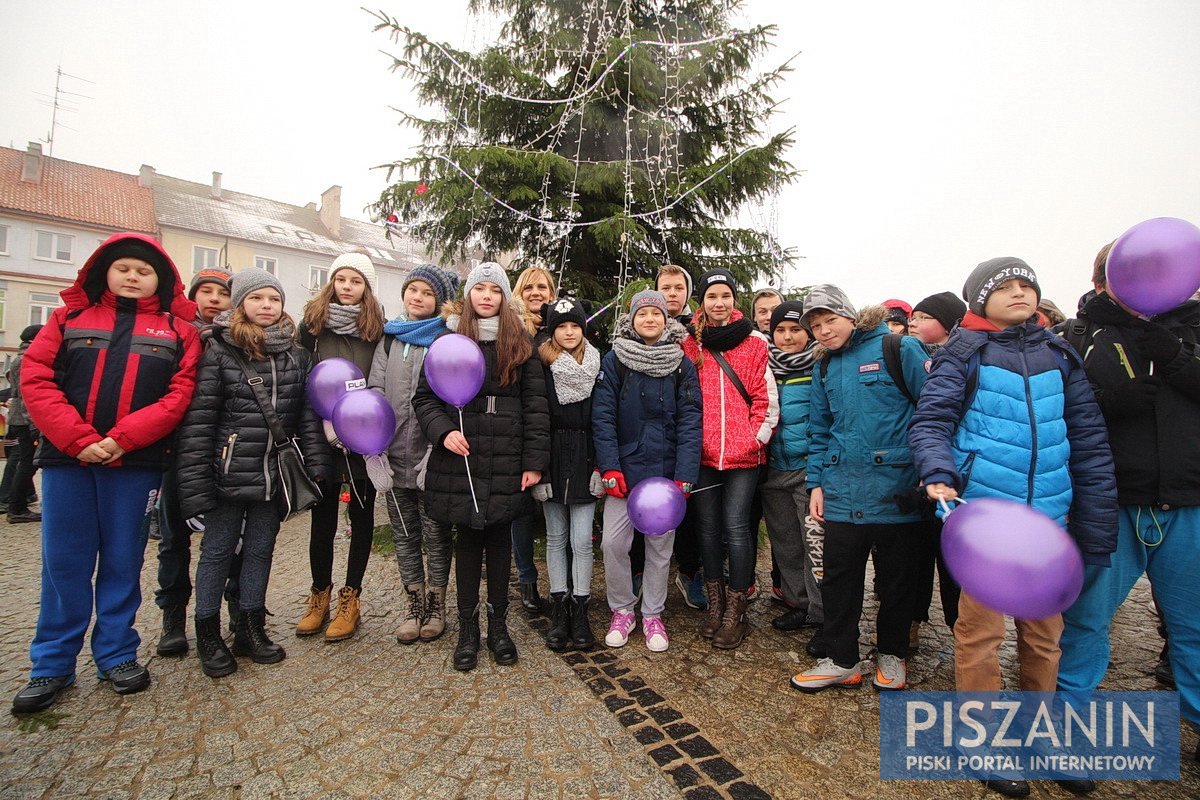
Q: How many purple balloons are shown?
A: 6